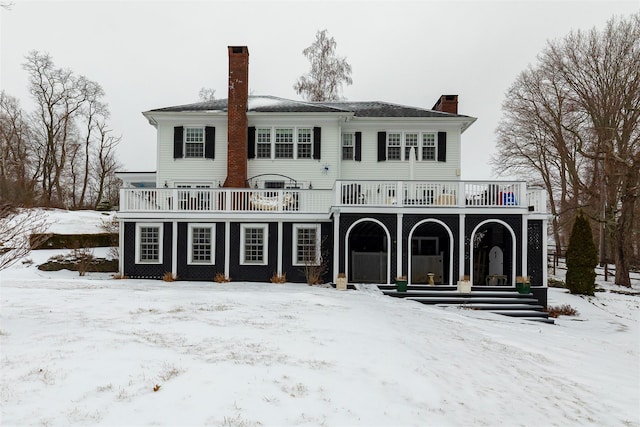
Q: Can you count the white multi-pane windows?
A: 12